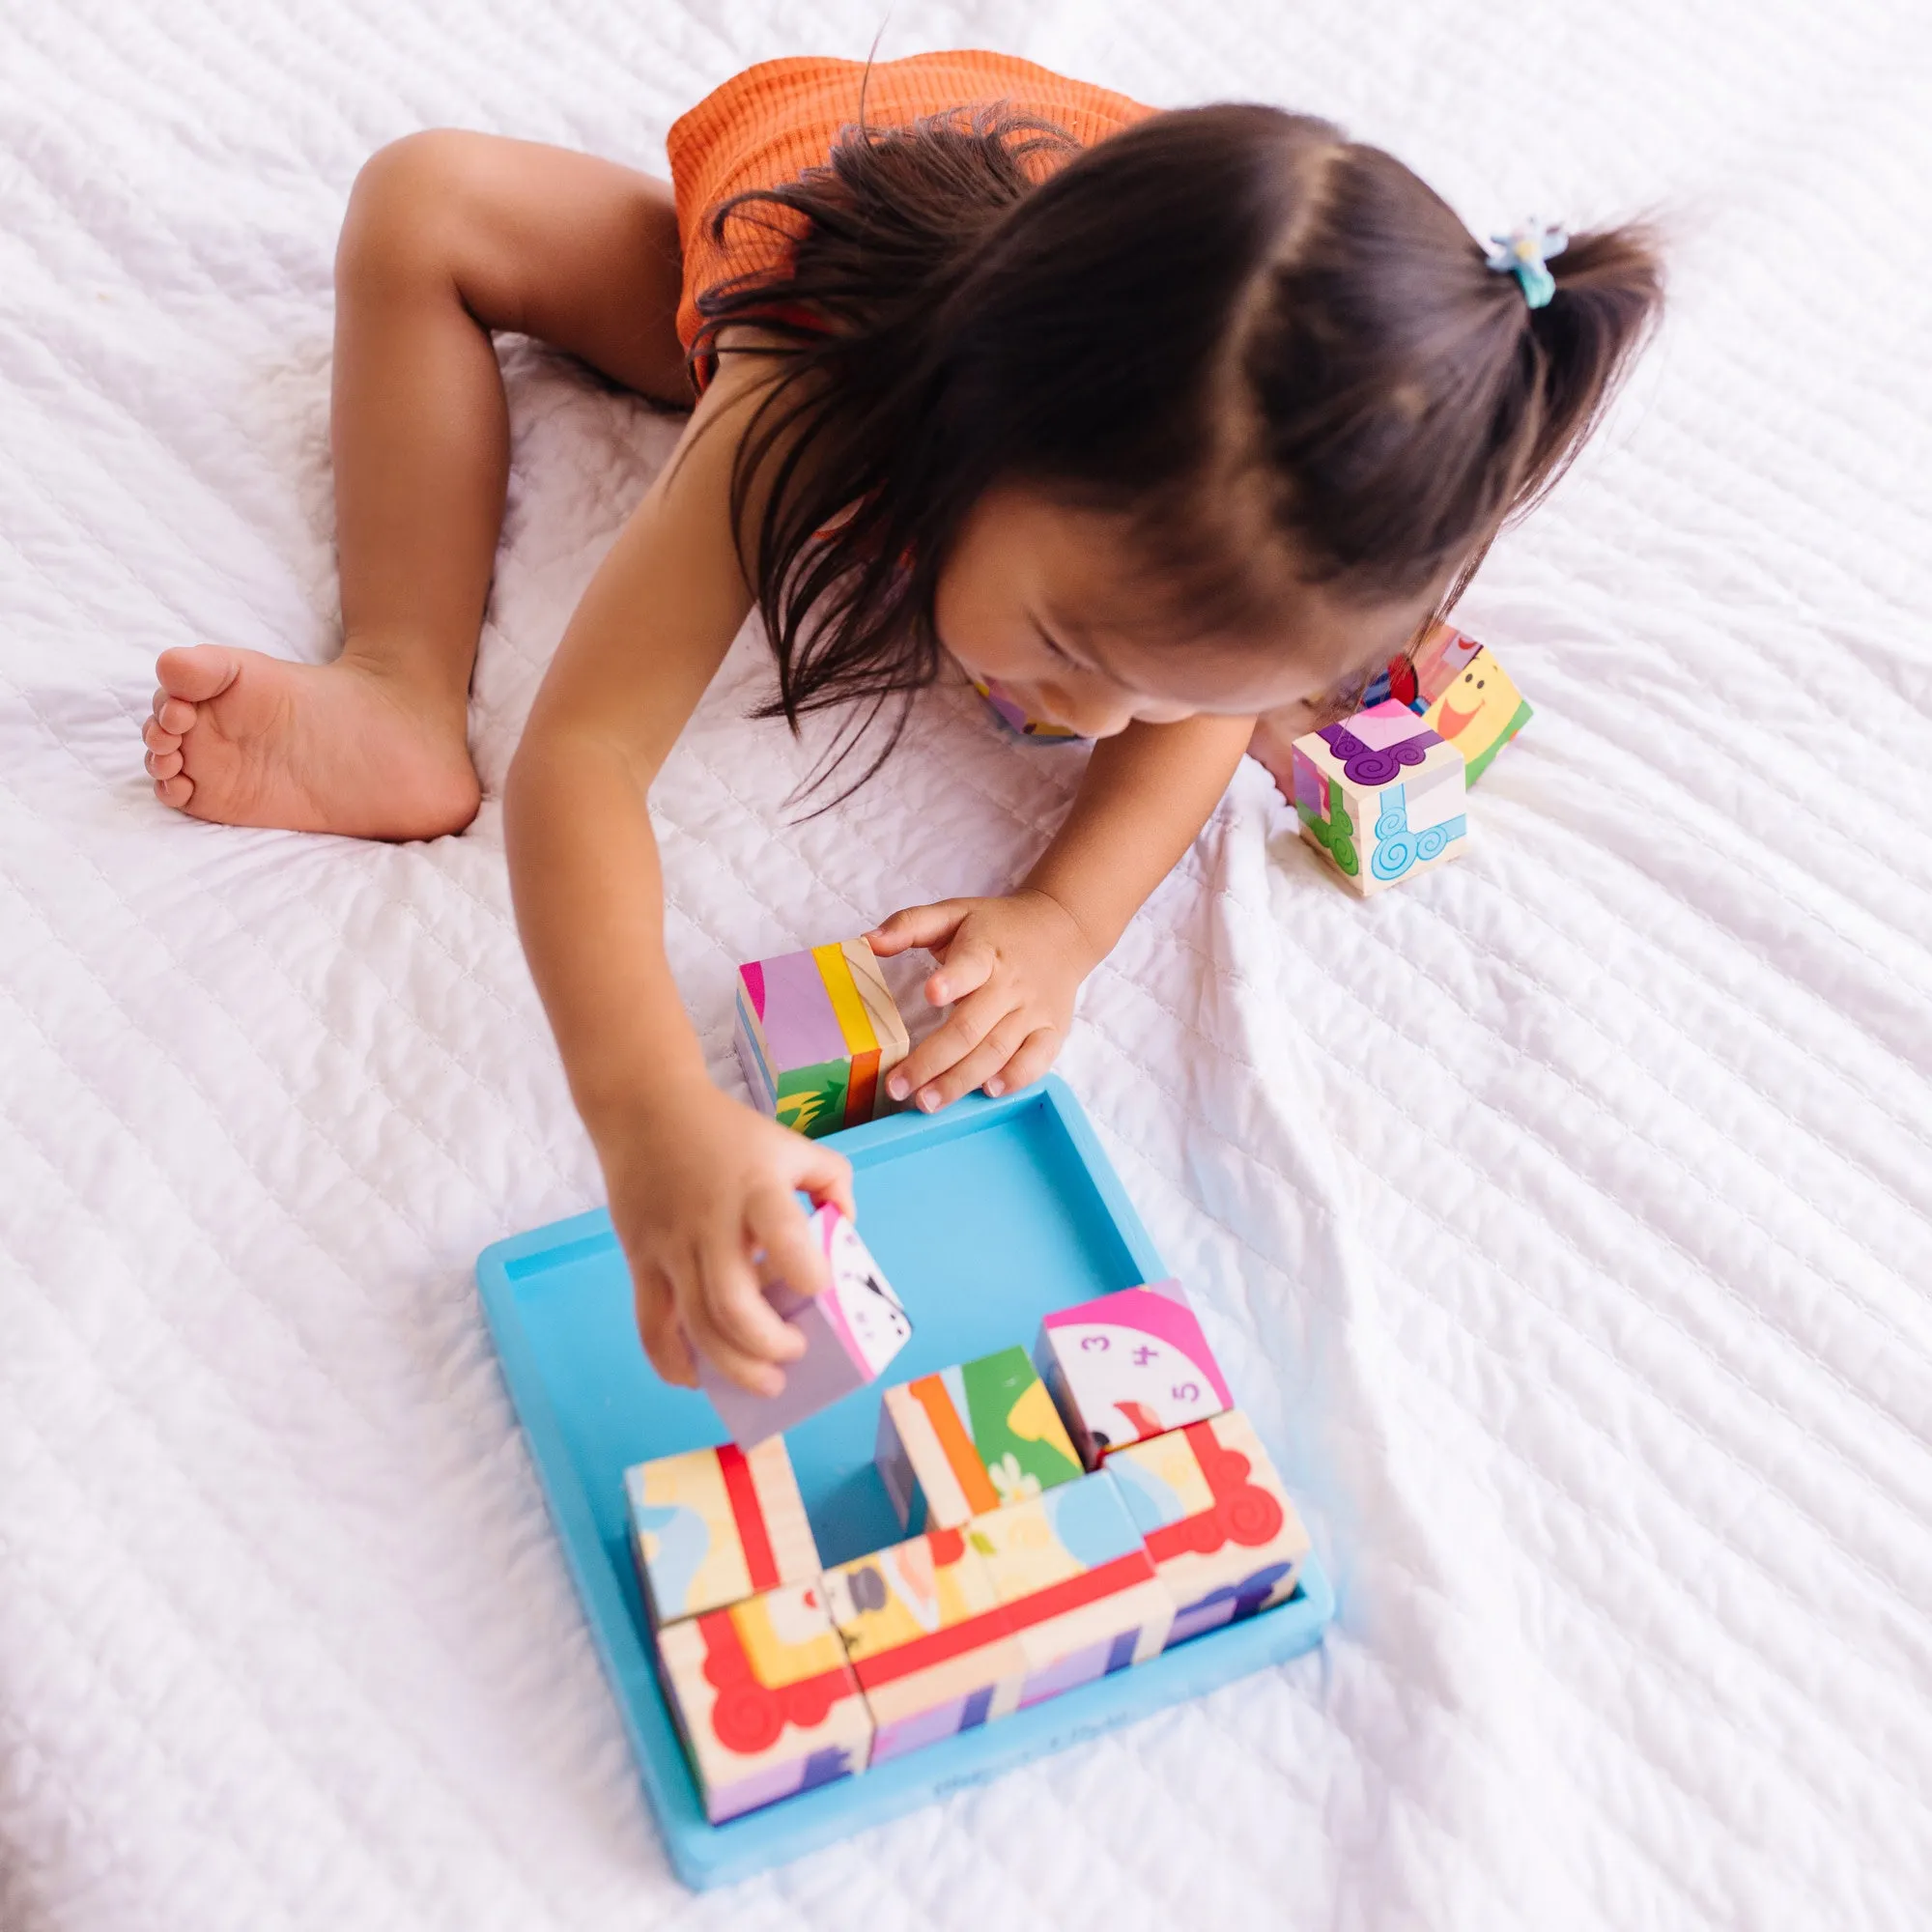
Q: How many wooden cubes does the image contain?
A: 12